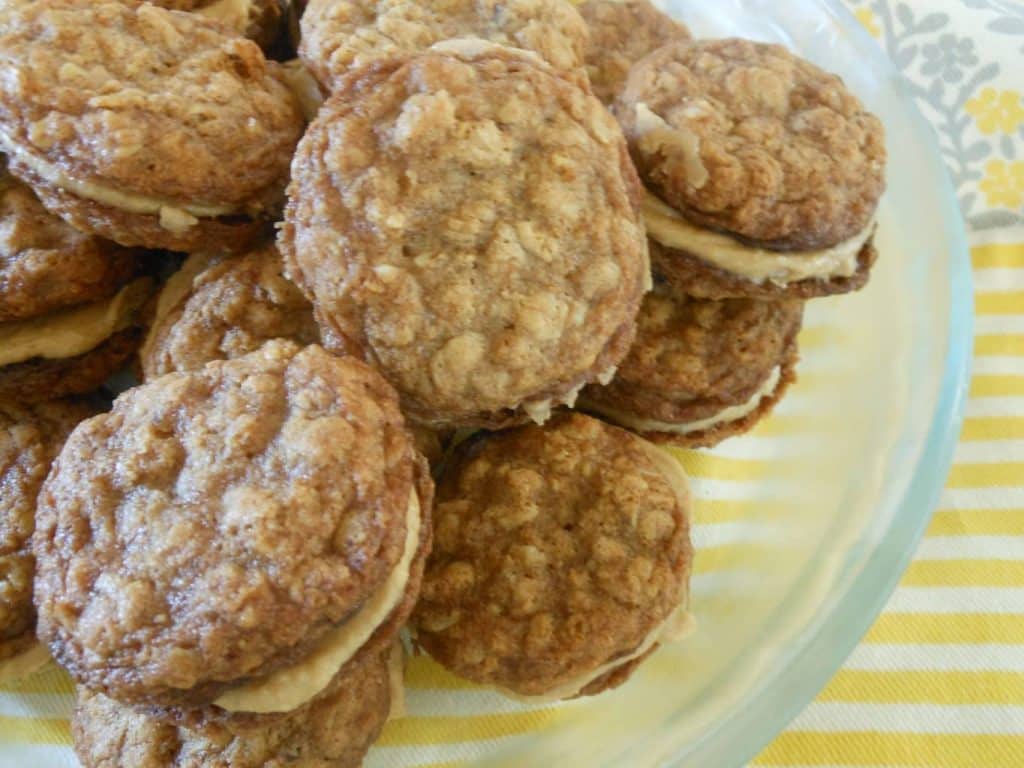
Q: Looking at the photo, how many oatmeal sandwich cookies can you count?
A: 13